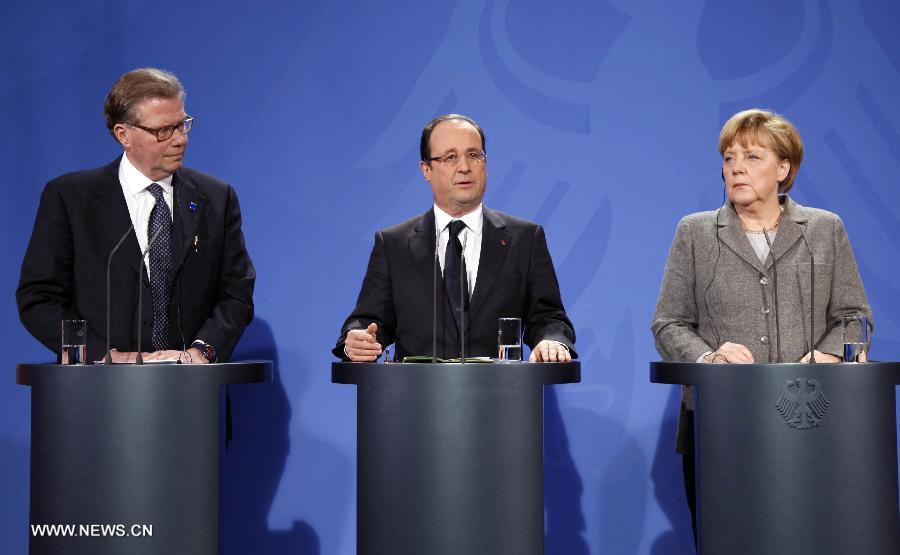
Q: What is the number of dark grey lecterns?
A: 3